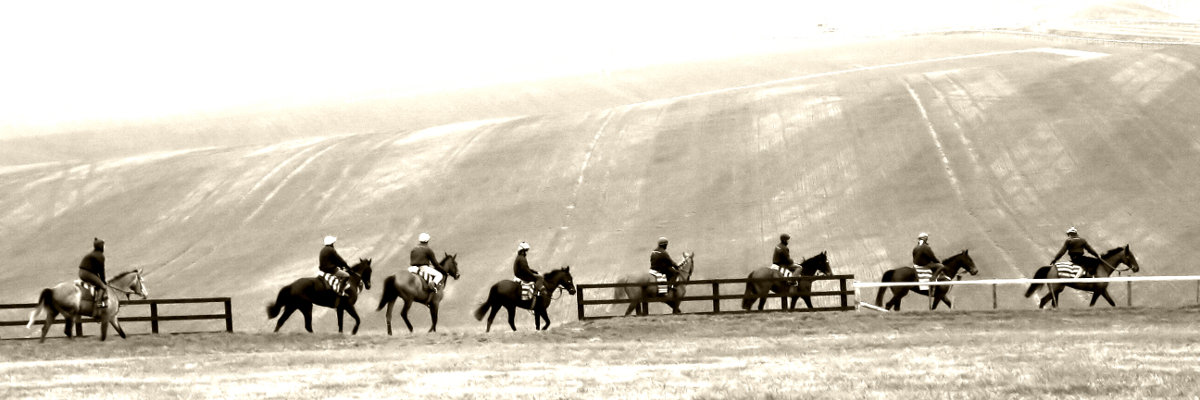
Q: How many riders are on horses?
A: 8